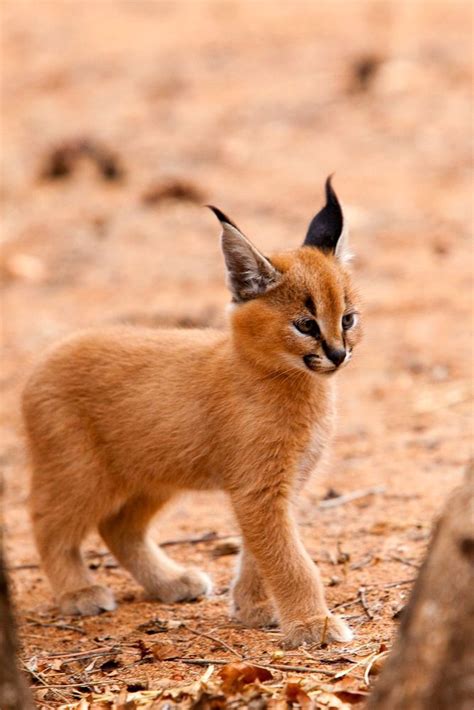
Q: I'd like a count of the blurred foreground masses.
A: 2